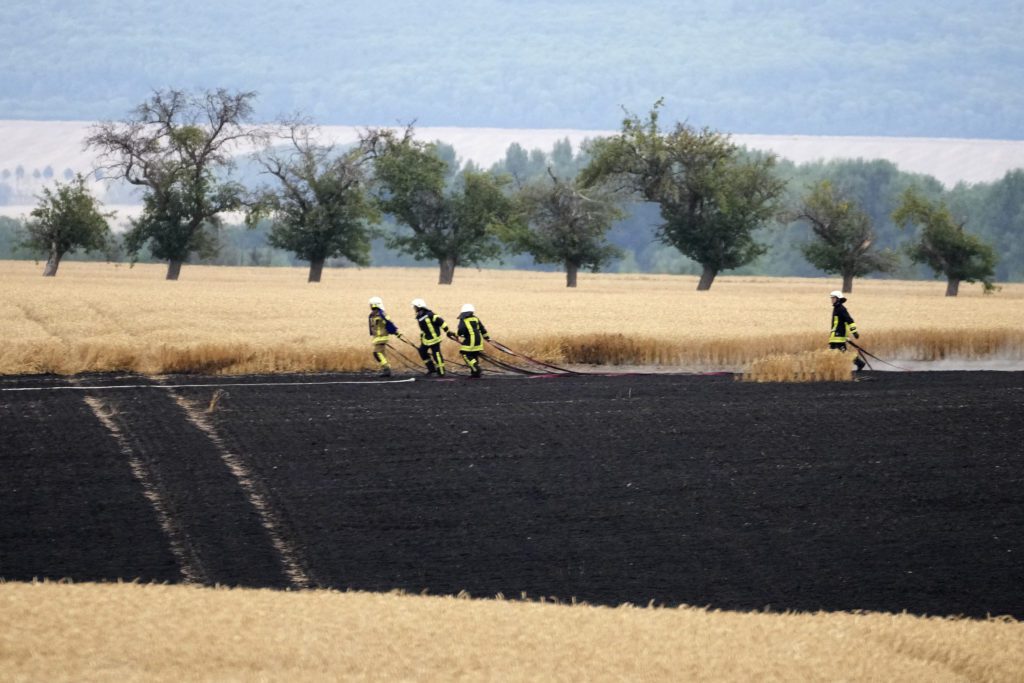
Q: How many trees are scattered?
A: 8